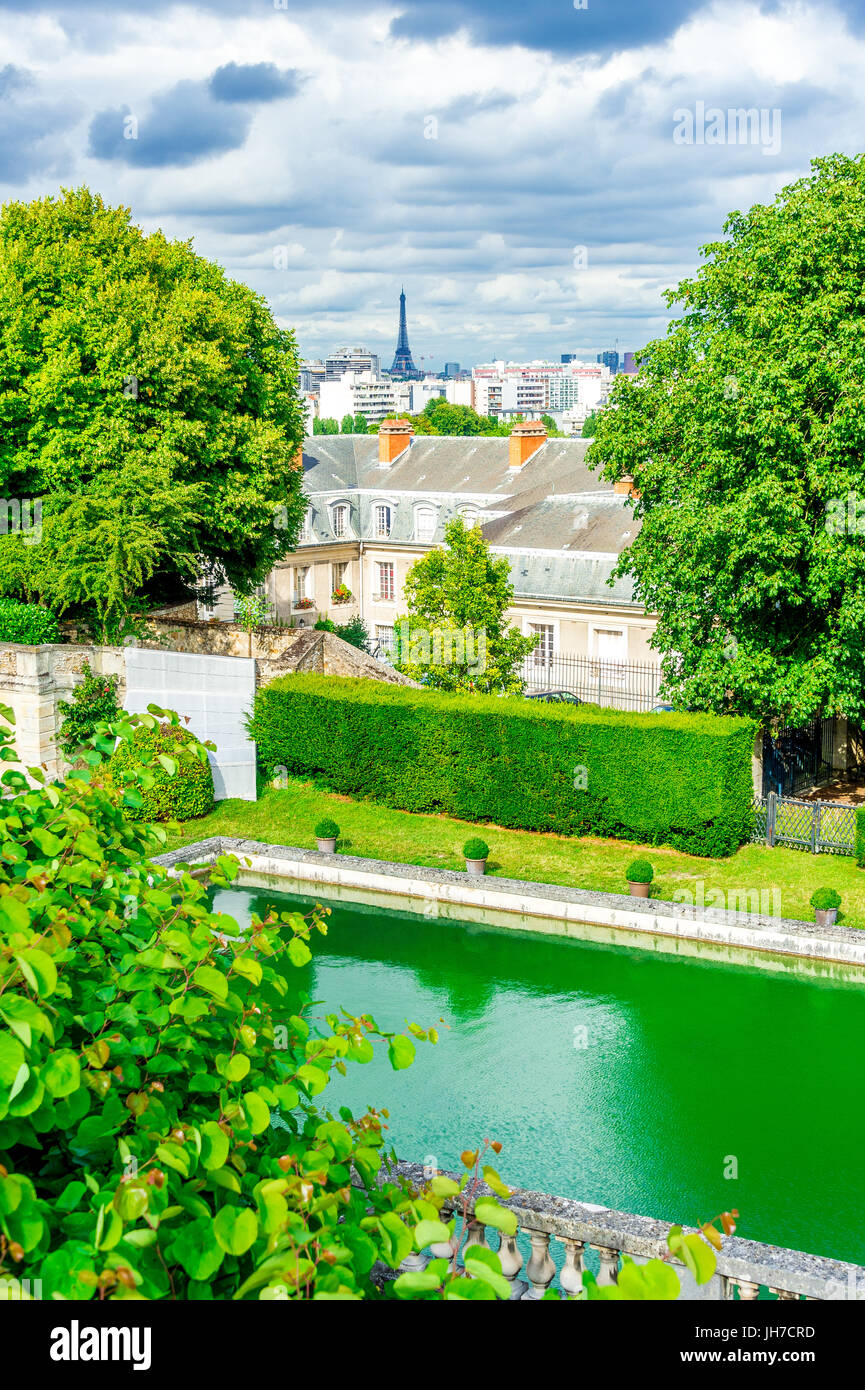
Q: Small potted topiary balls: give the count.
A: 4